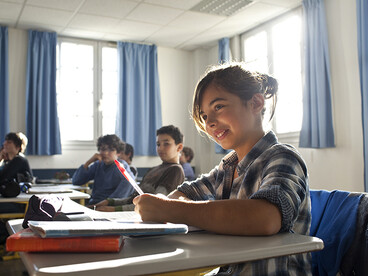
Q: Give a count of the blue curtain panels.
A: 6